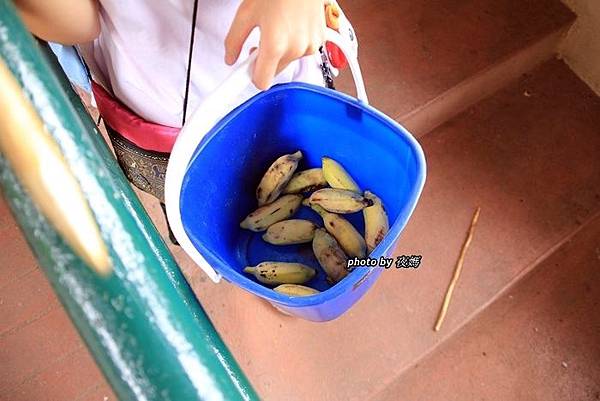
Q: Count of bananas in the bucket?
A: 11